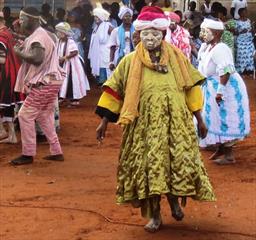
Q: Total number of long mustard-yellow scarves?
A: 1